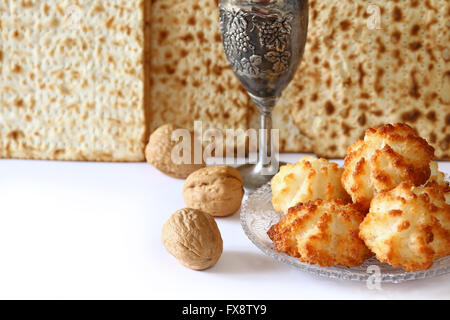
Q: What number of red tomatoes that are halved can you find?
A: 0